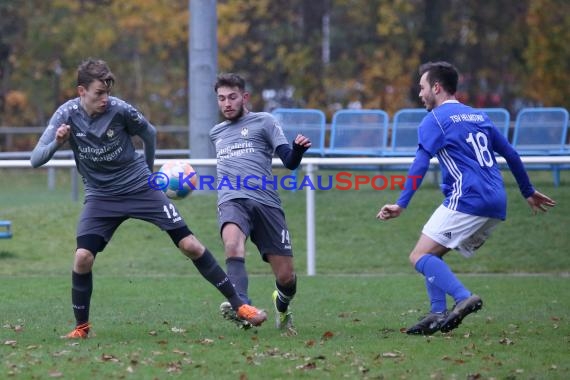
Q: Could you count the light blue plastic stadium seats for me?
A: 5